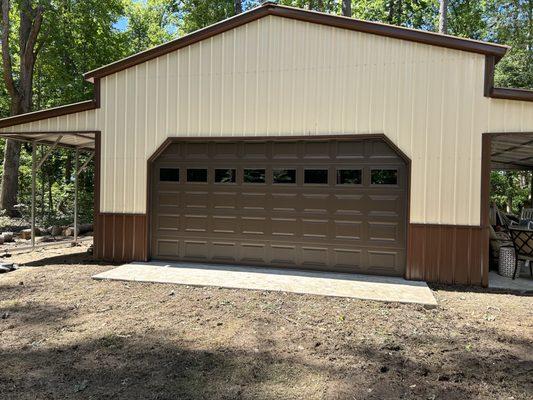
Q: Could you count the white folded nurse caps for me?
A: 0